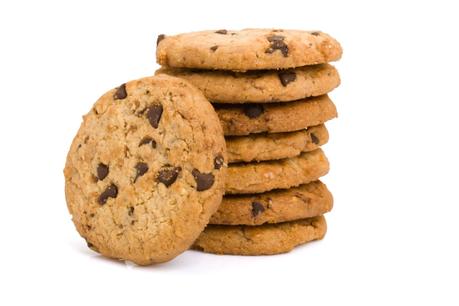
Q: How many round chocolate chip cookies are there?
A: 8